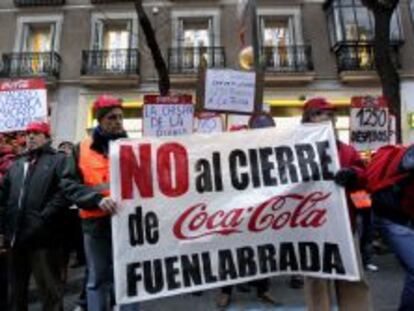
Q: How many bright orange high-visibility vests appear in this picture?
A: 2